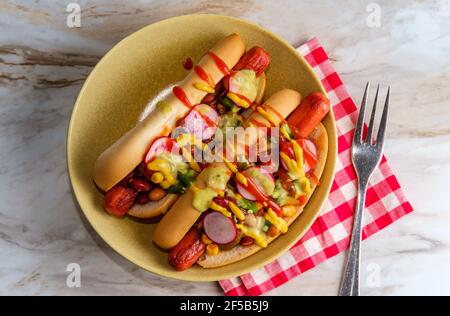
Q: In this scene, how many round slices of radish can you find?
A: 6